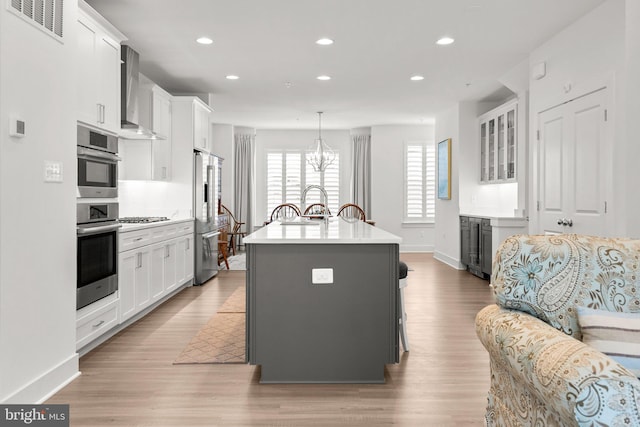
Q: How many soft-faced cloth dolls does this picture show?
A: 0